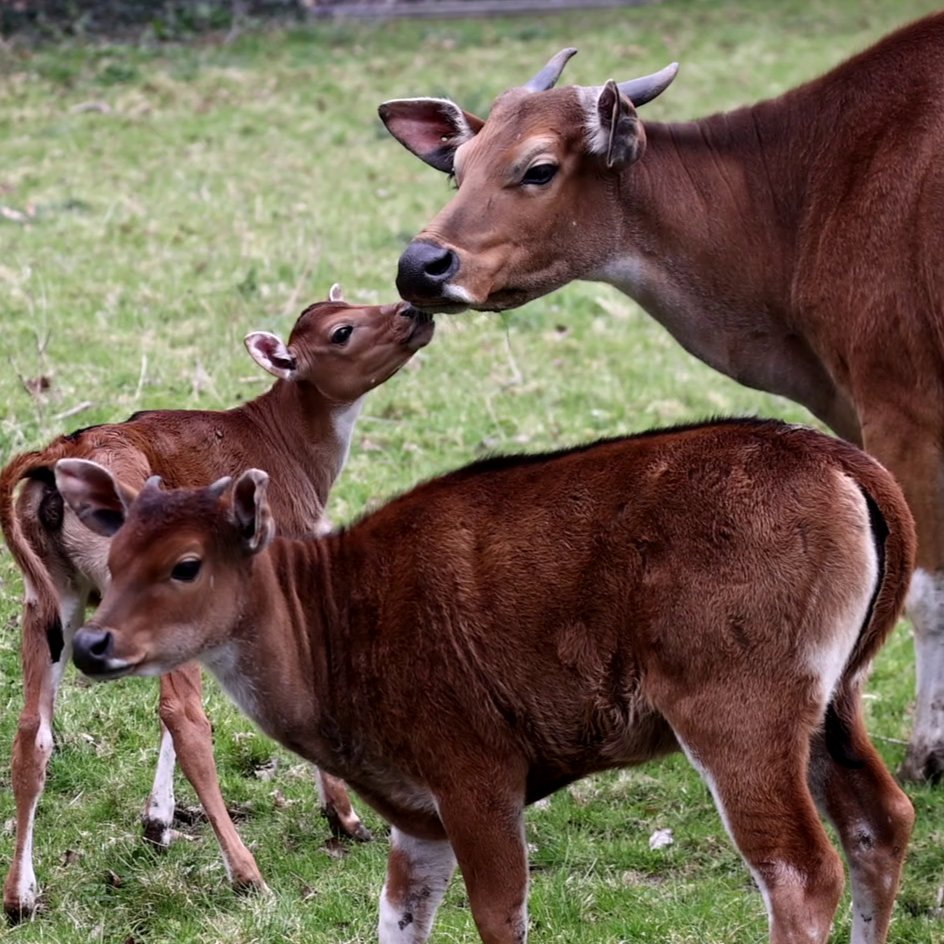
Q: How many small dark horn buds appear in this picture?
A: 2